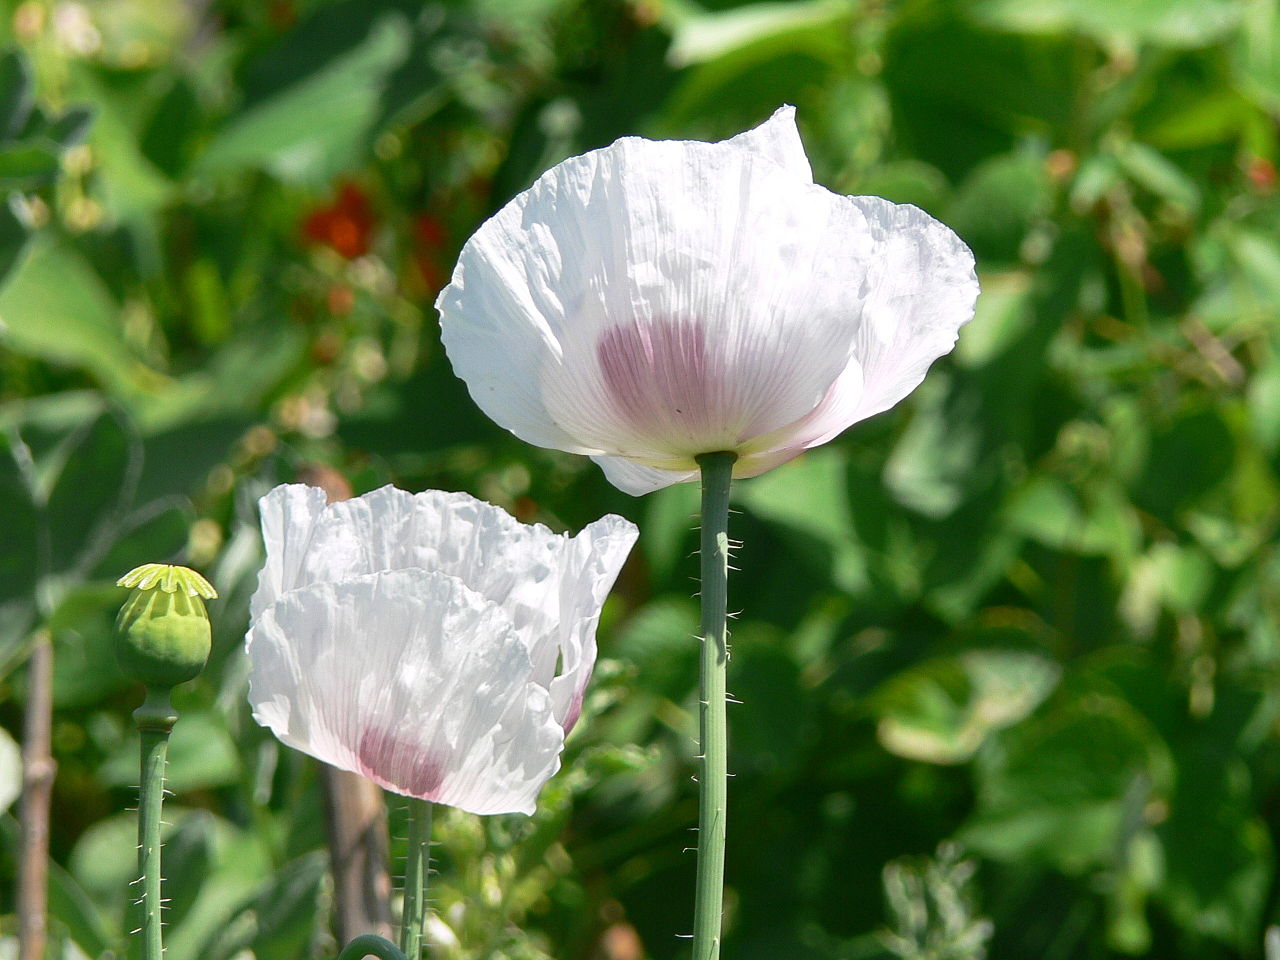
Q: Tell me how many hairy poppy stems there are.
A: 3